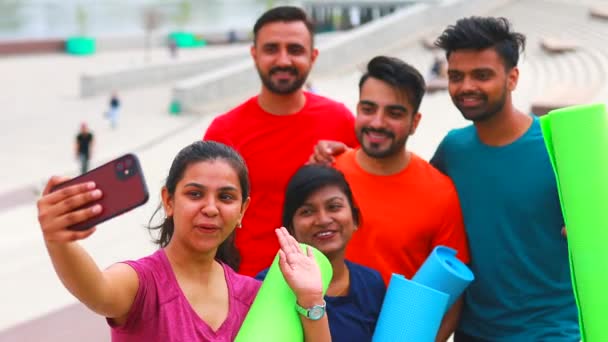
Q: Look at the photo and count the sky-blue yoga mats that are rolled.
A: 2